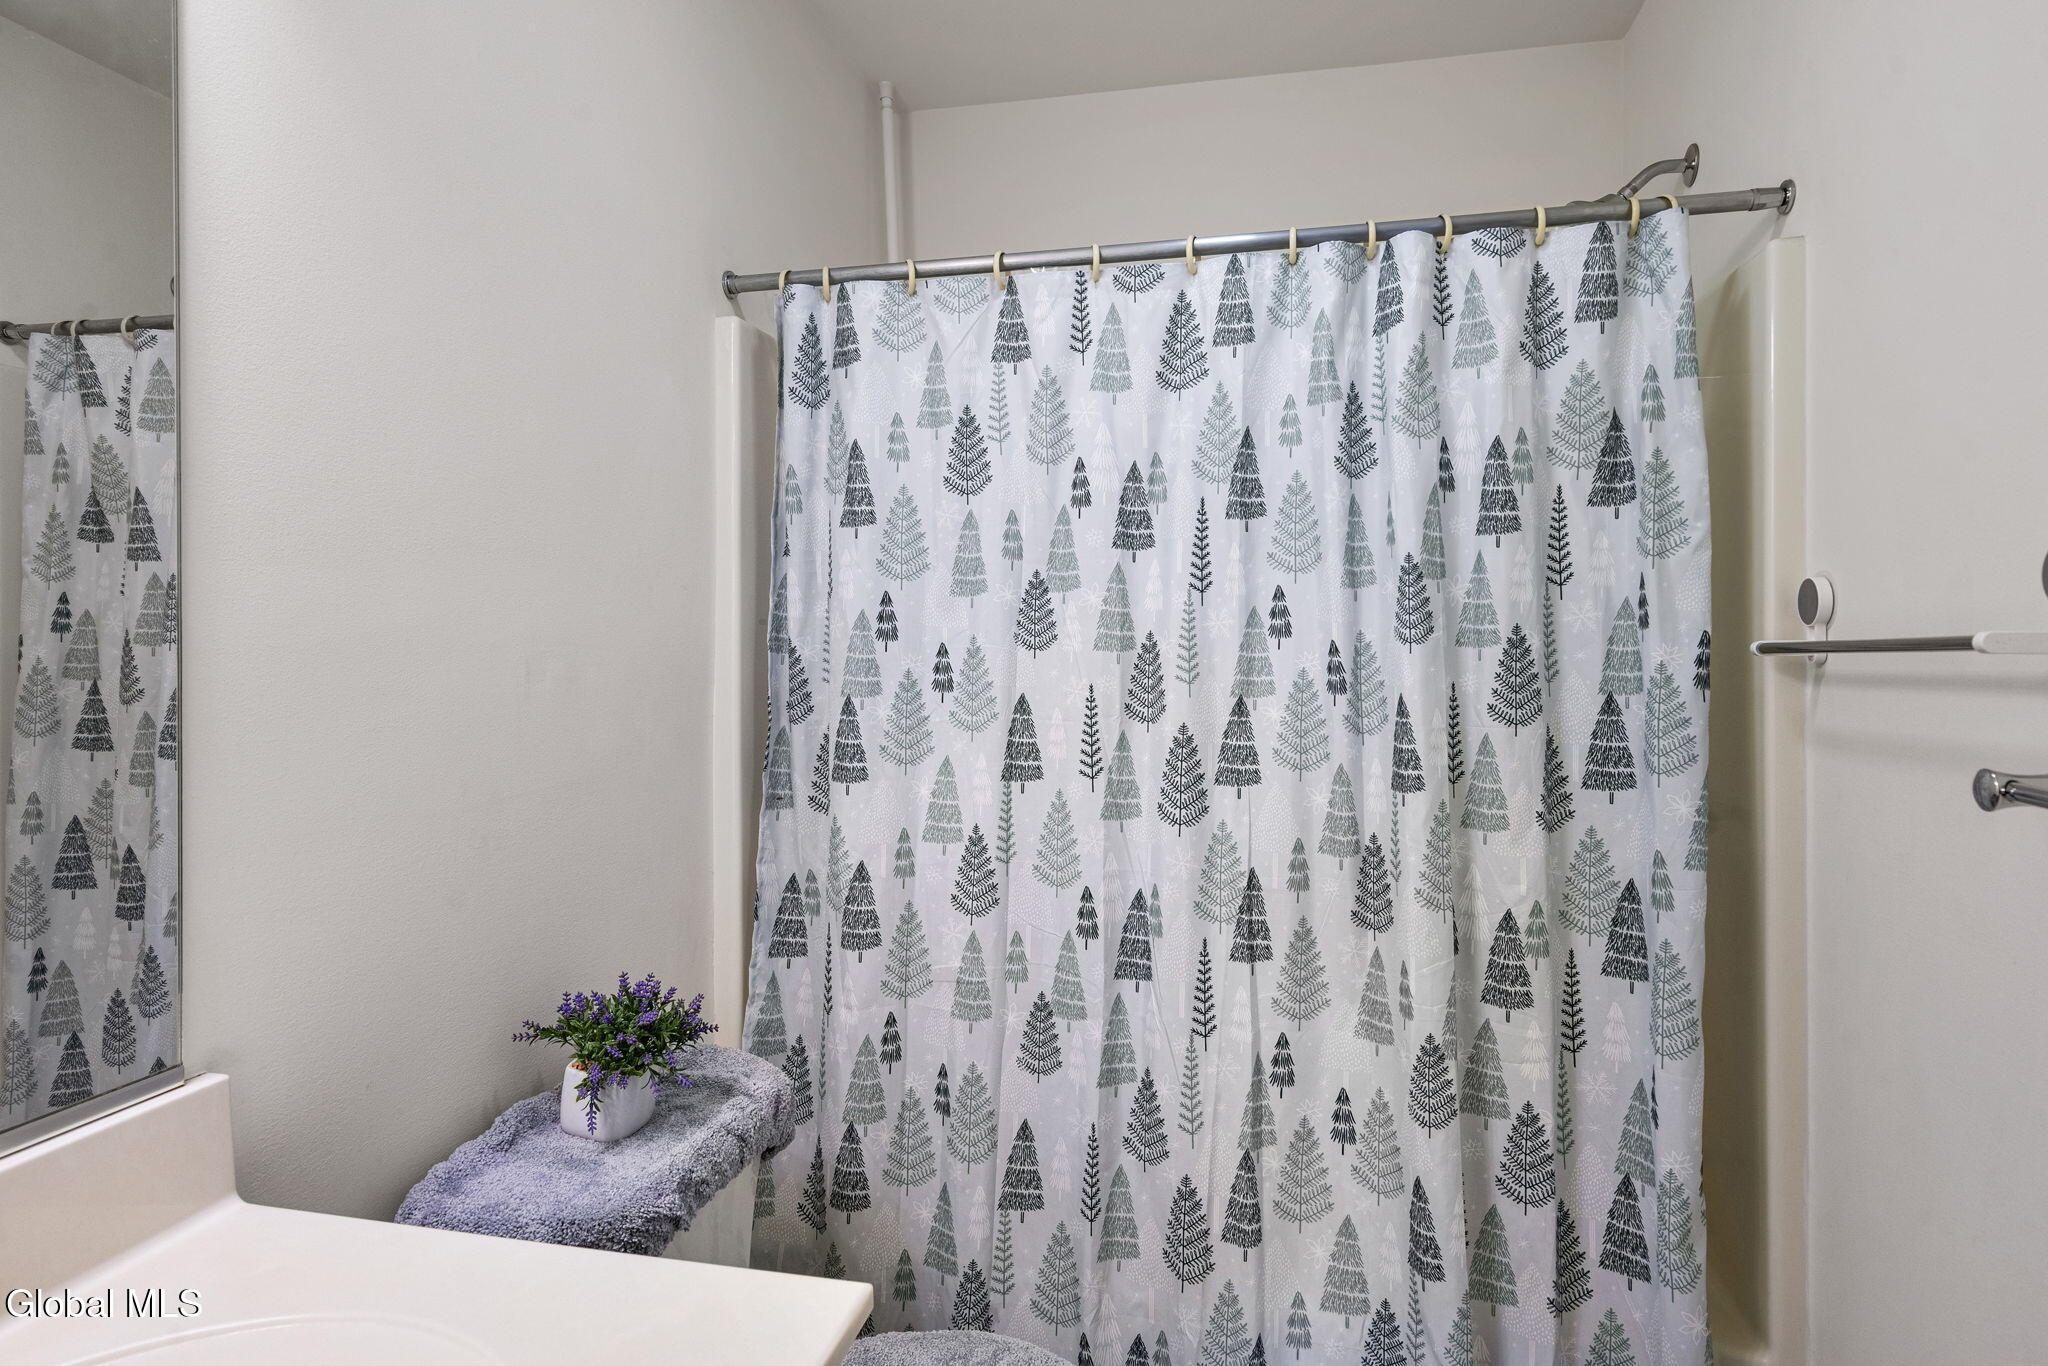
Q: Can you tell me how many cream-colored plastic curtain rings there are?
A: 12